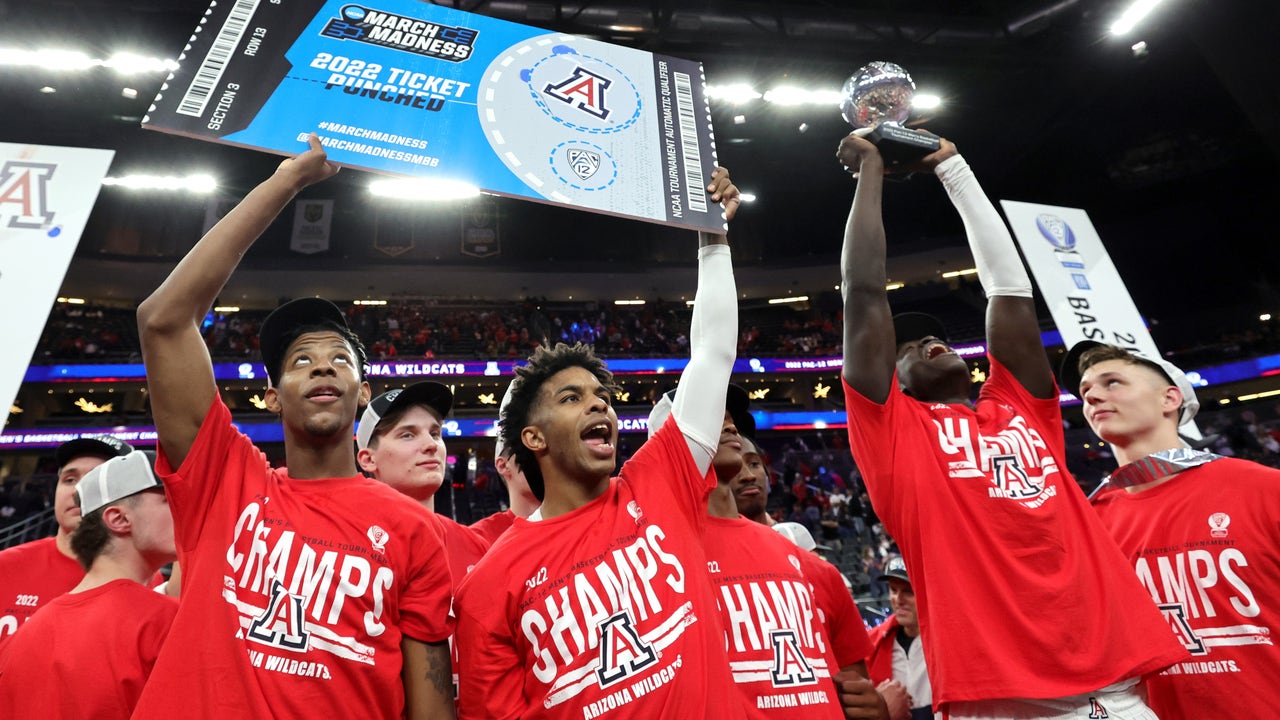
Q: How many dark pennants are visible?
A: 2